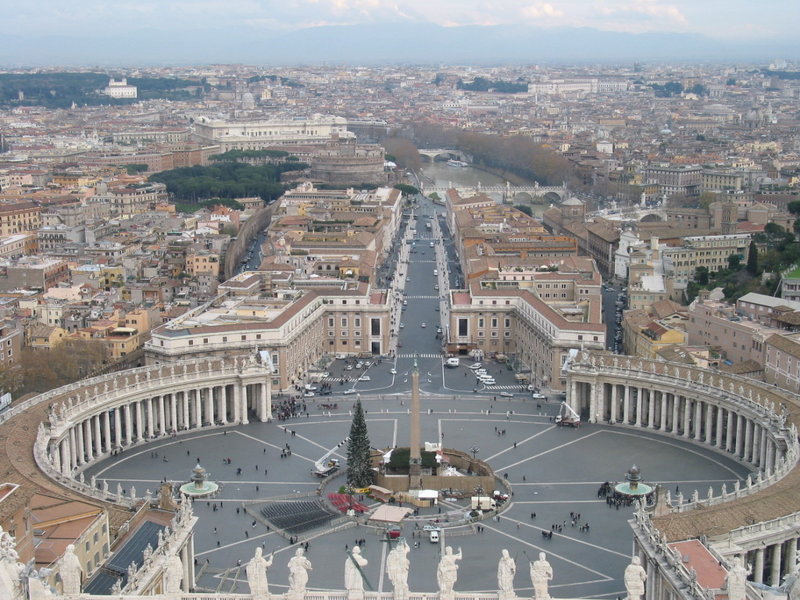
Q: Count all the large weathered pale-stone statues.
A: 11